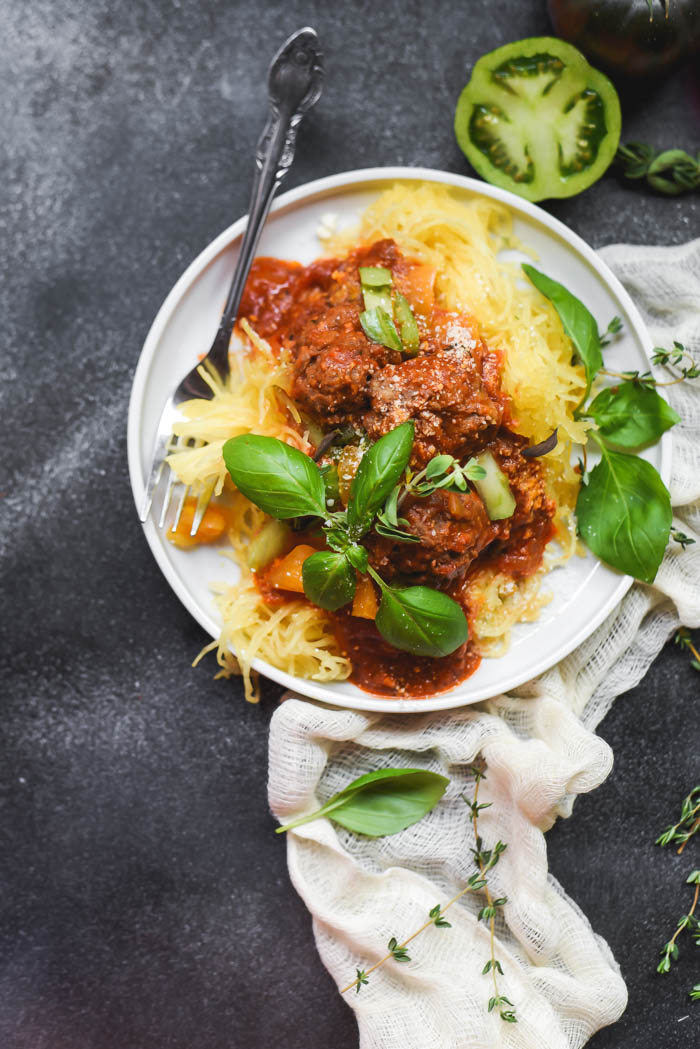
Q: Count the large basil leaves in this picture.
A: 8